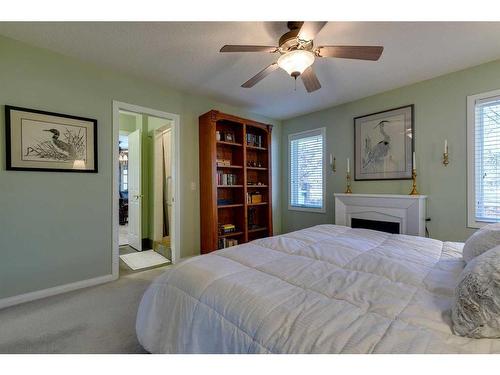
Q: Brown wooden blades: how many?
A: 5